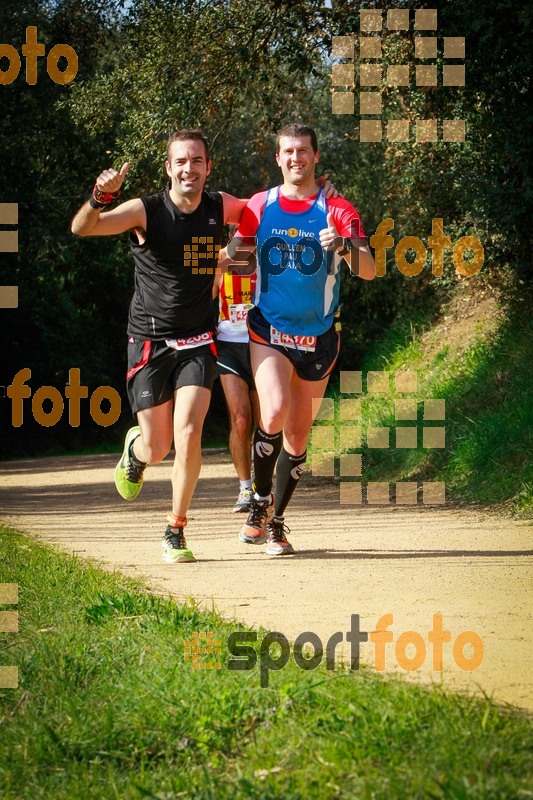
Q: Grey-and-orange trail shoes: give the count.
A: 2